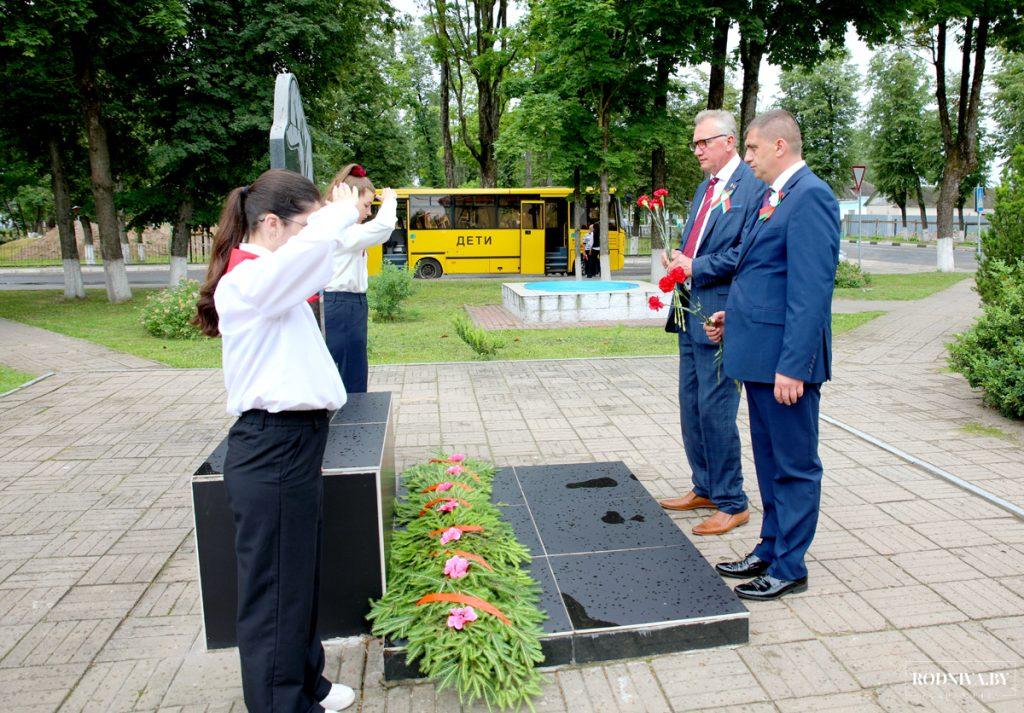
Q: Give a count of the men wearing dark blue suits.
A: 2